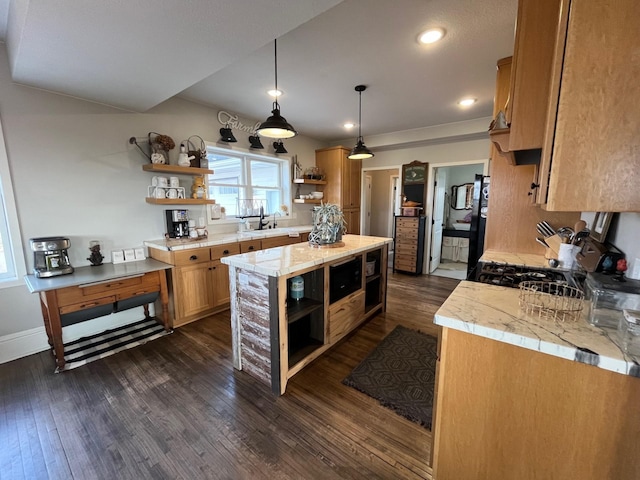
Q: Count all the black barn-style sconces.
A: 3